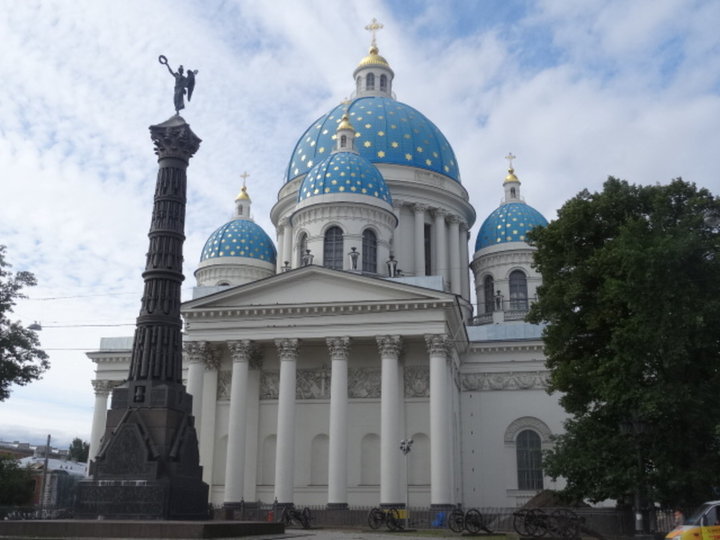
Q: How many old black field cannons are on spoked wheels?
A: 5